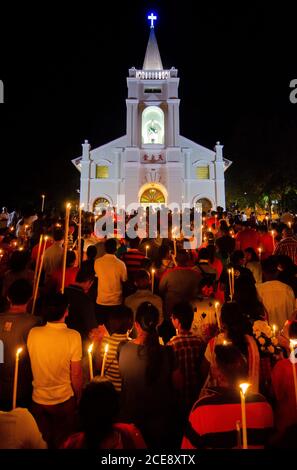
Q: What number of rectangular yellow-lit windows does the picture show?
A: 2